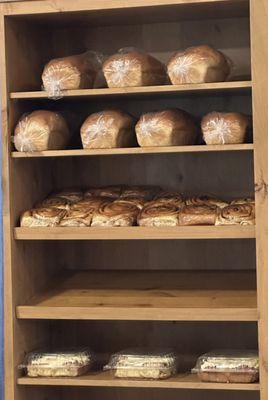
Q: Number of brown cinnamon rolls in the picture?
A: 15